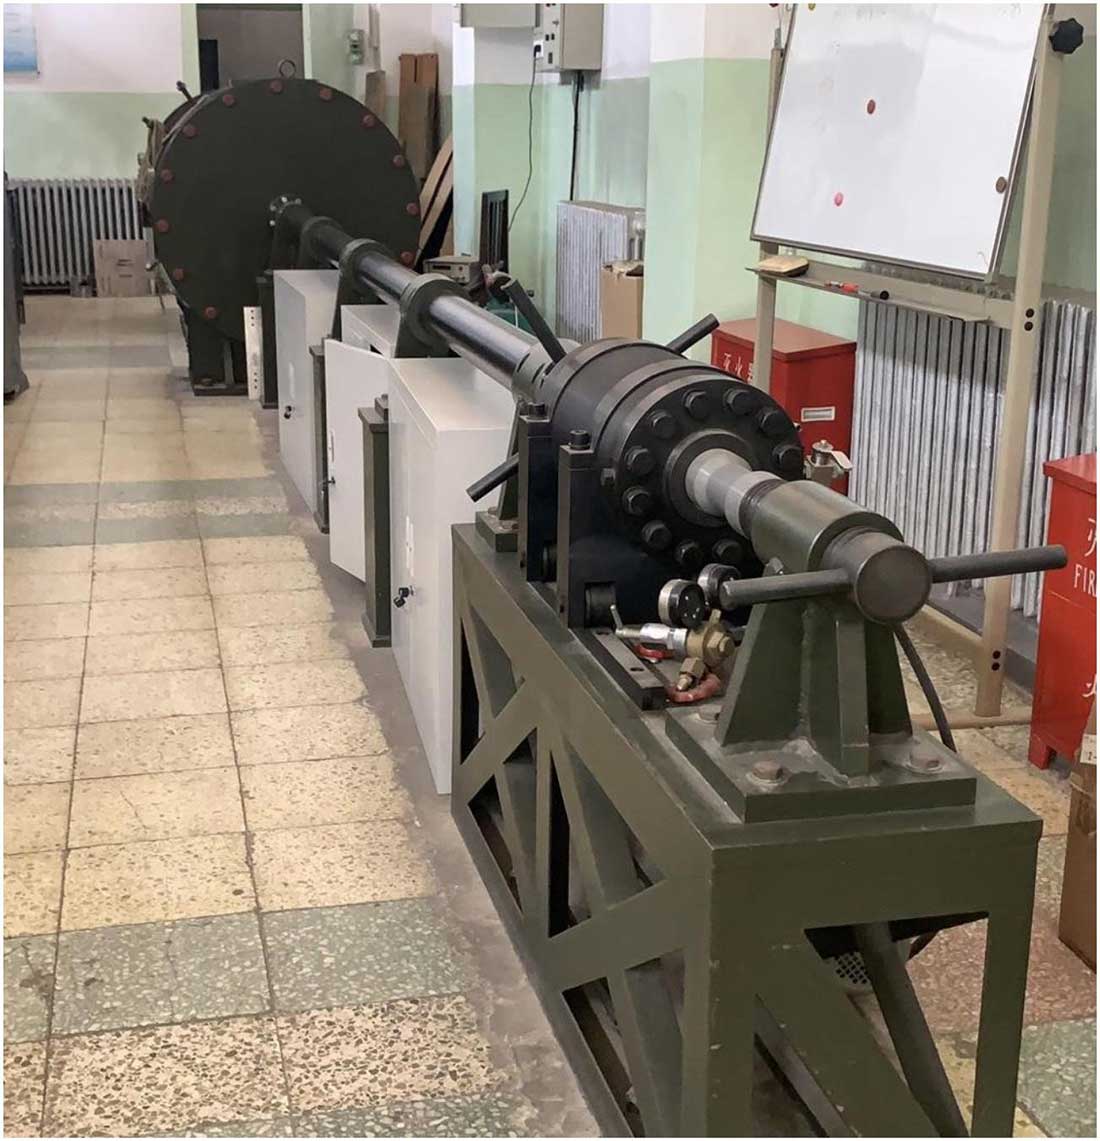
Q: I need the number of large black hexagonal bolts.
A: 10